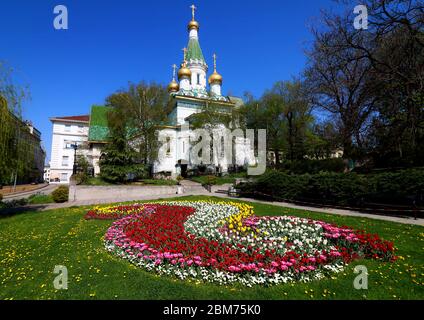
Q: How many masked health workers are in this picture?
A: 0